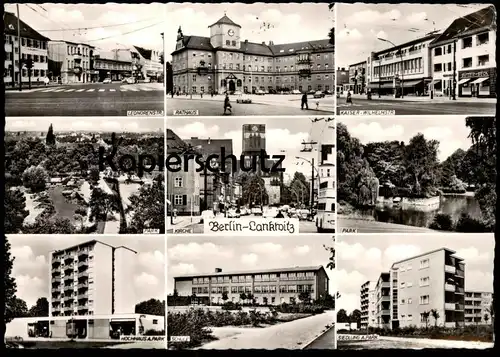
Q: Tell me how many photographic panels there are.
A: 9